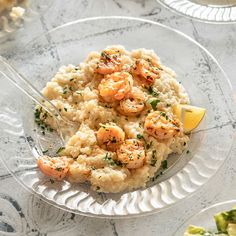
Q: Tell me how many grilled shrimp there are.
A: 8